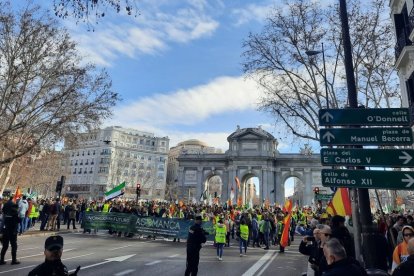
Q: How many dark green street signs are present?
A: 4